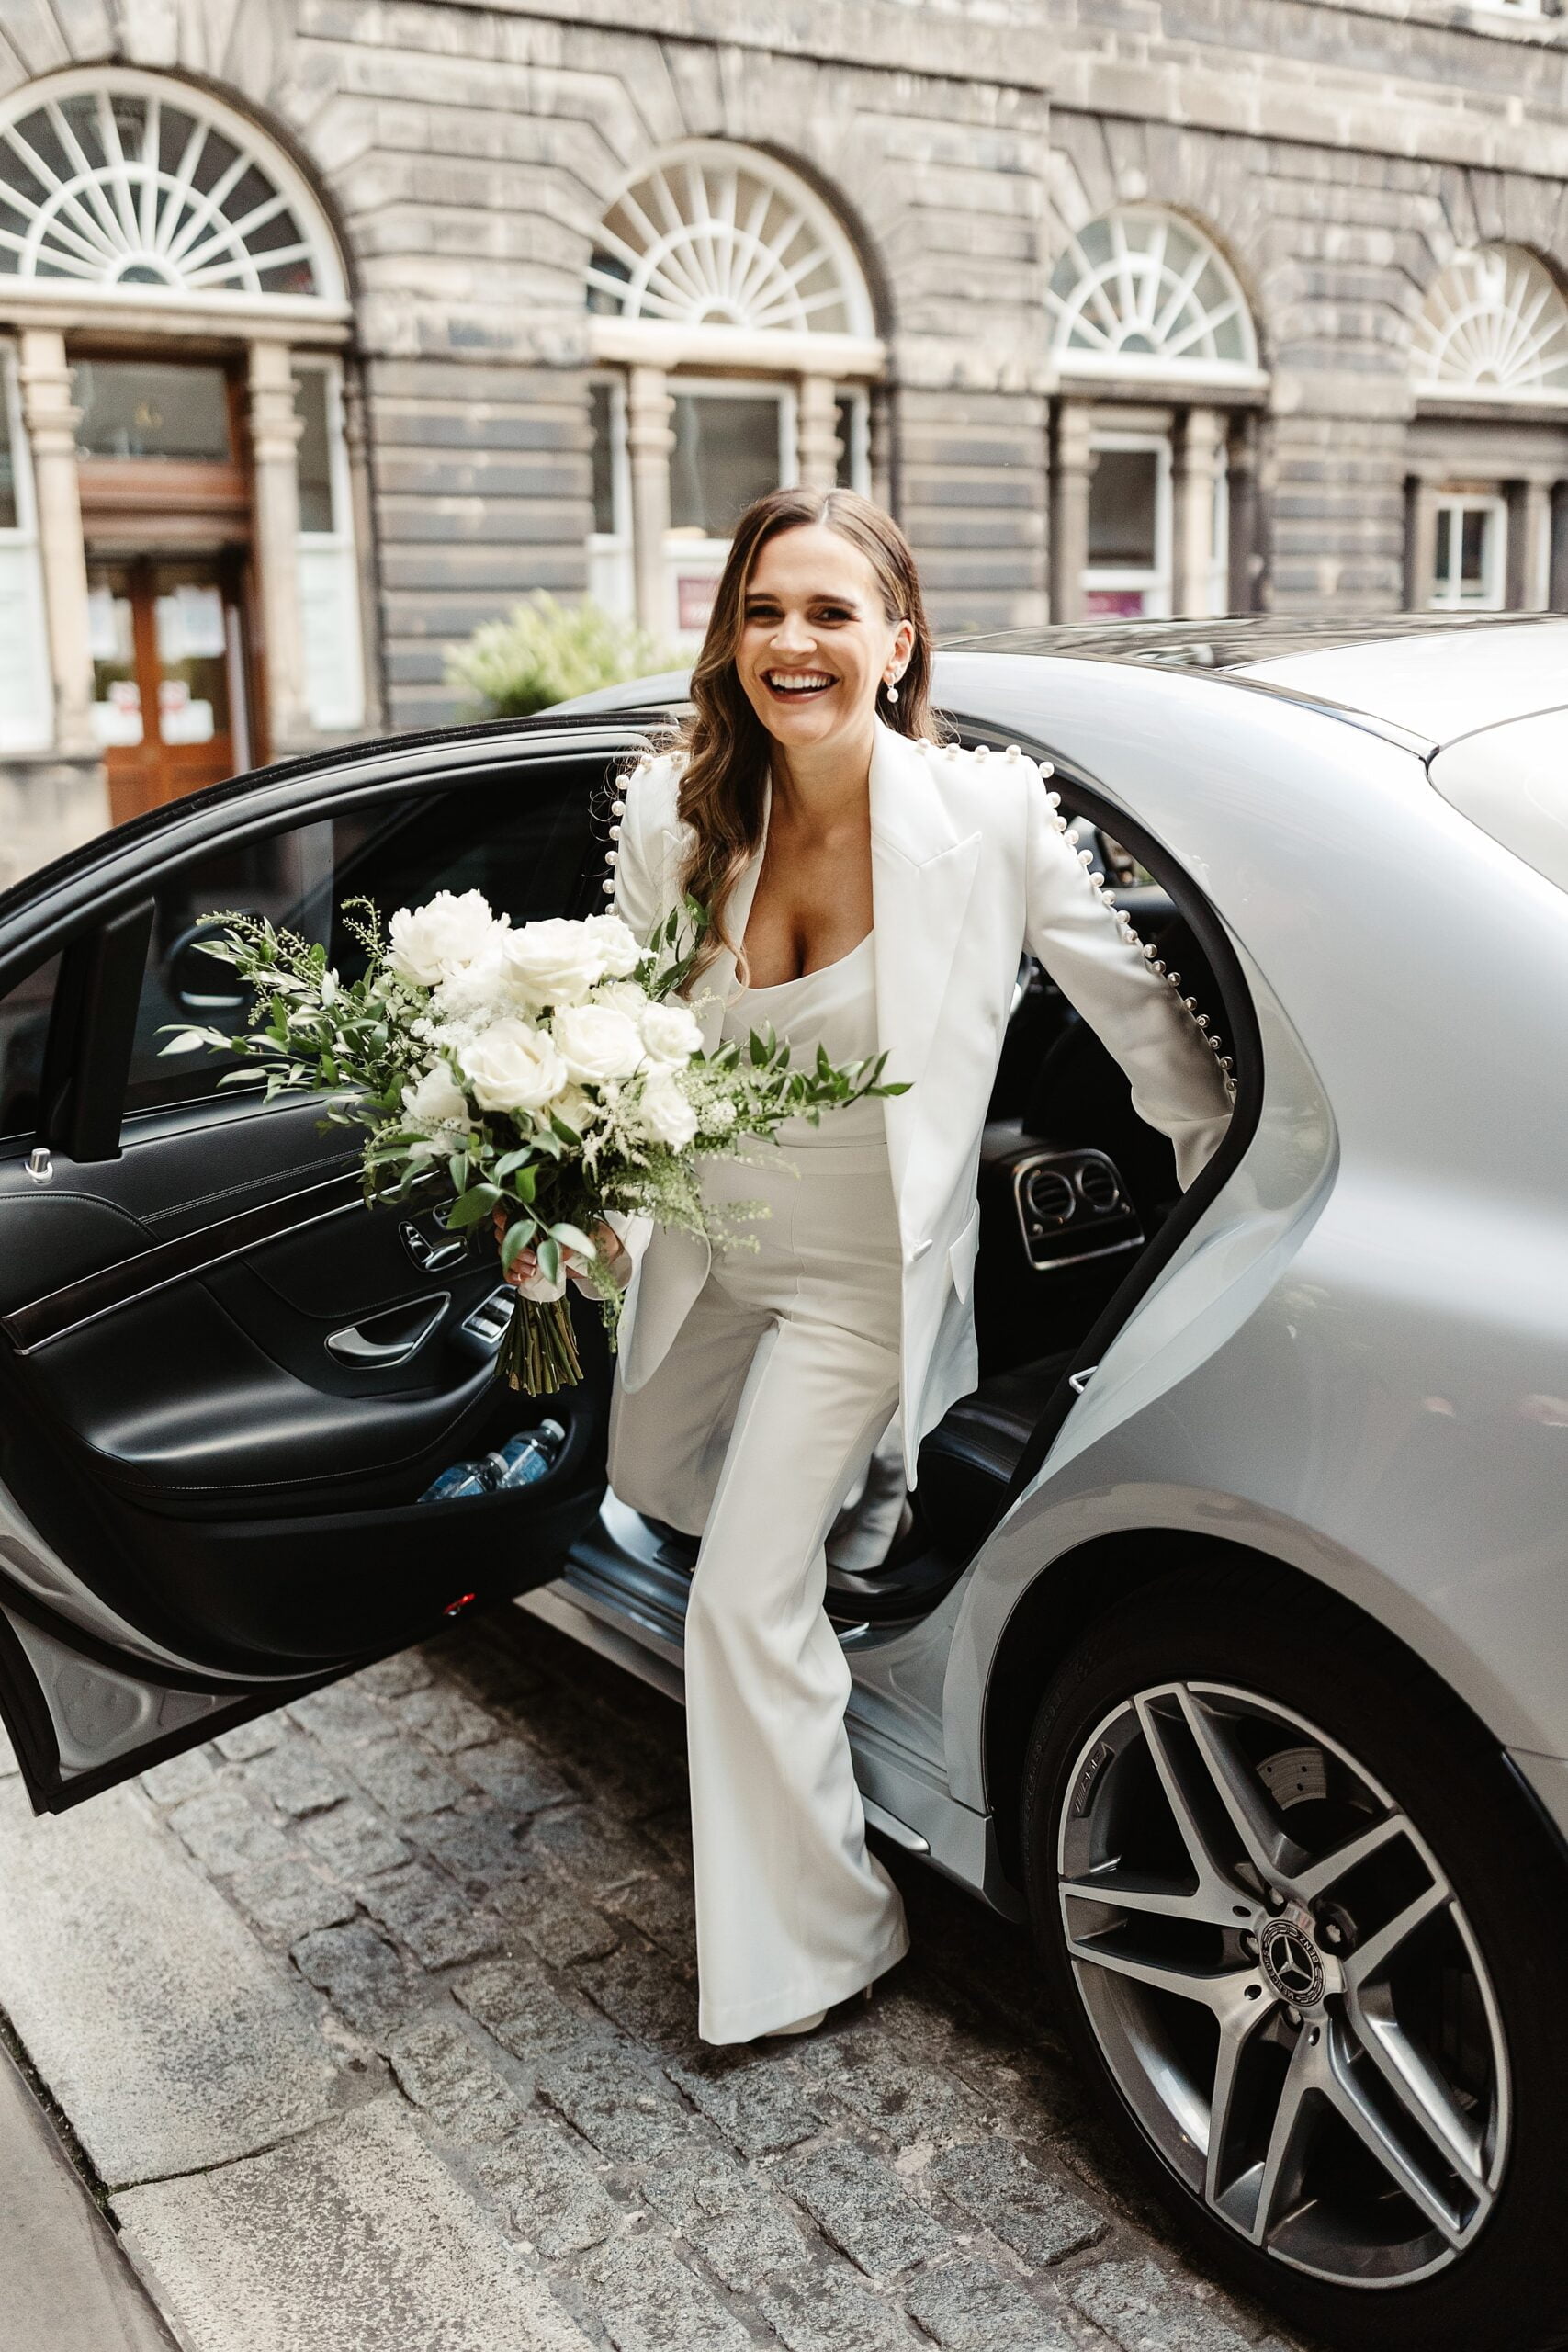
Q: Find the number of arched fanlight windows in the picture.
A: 4